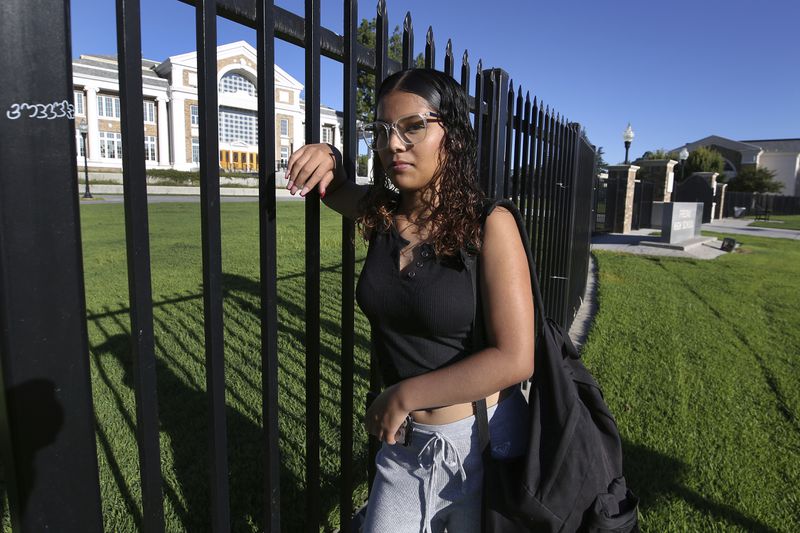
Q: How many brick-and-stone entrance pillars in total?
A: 4